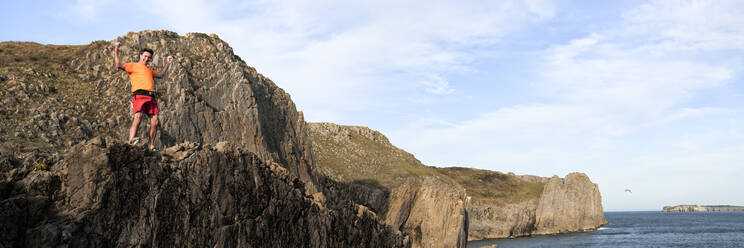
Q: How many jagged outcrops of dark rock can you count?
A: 1